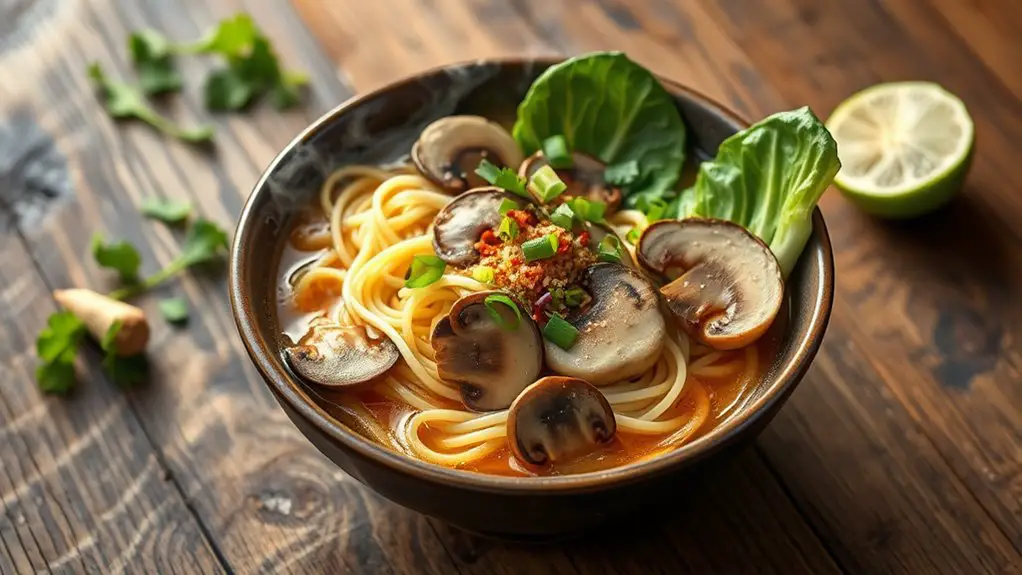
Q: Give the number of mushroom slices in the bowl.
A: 8